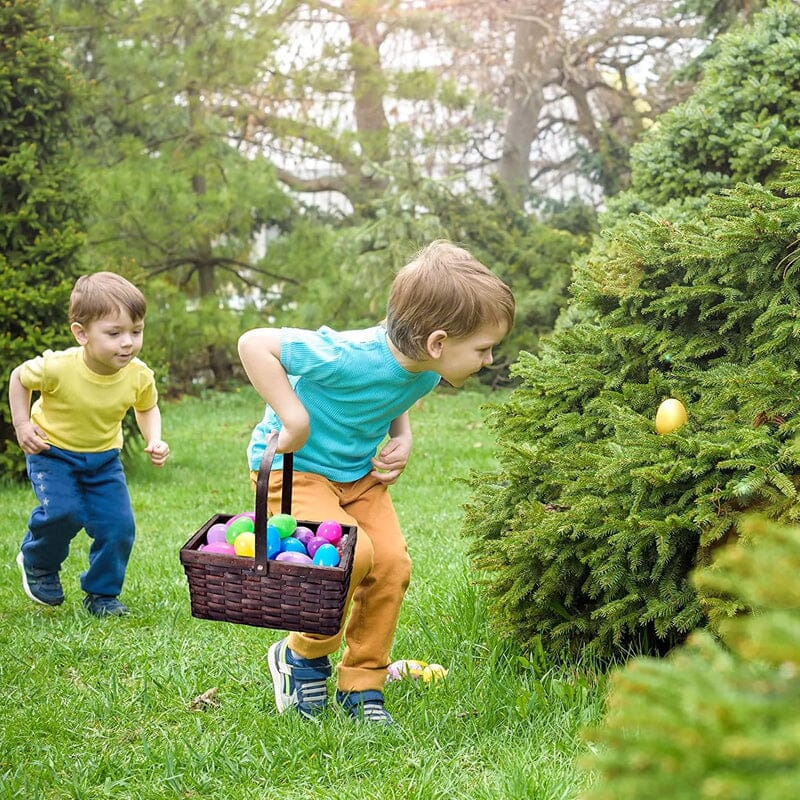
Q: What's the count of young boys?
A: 2